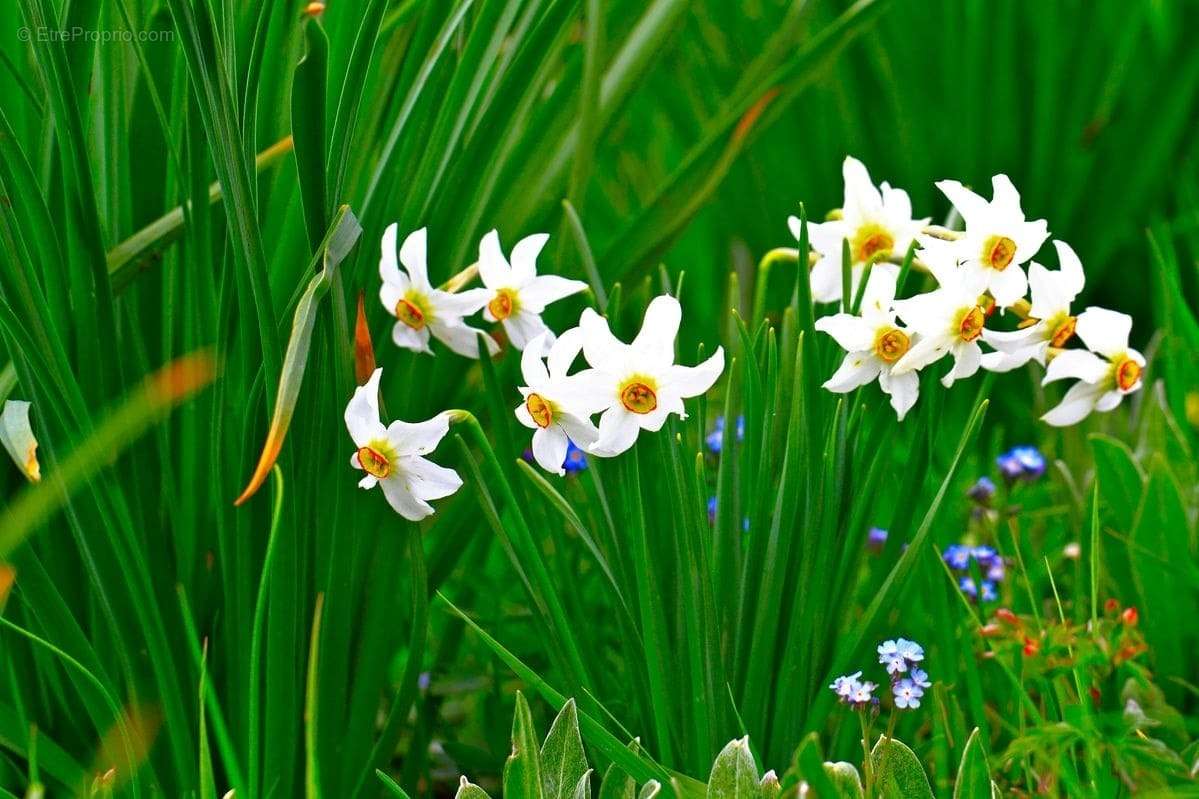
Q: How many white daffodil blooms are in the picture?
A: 11